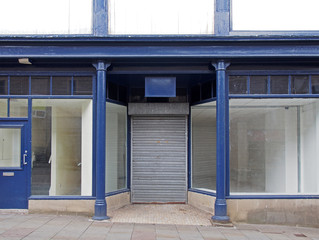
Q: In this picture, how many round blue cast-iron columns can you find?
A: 2